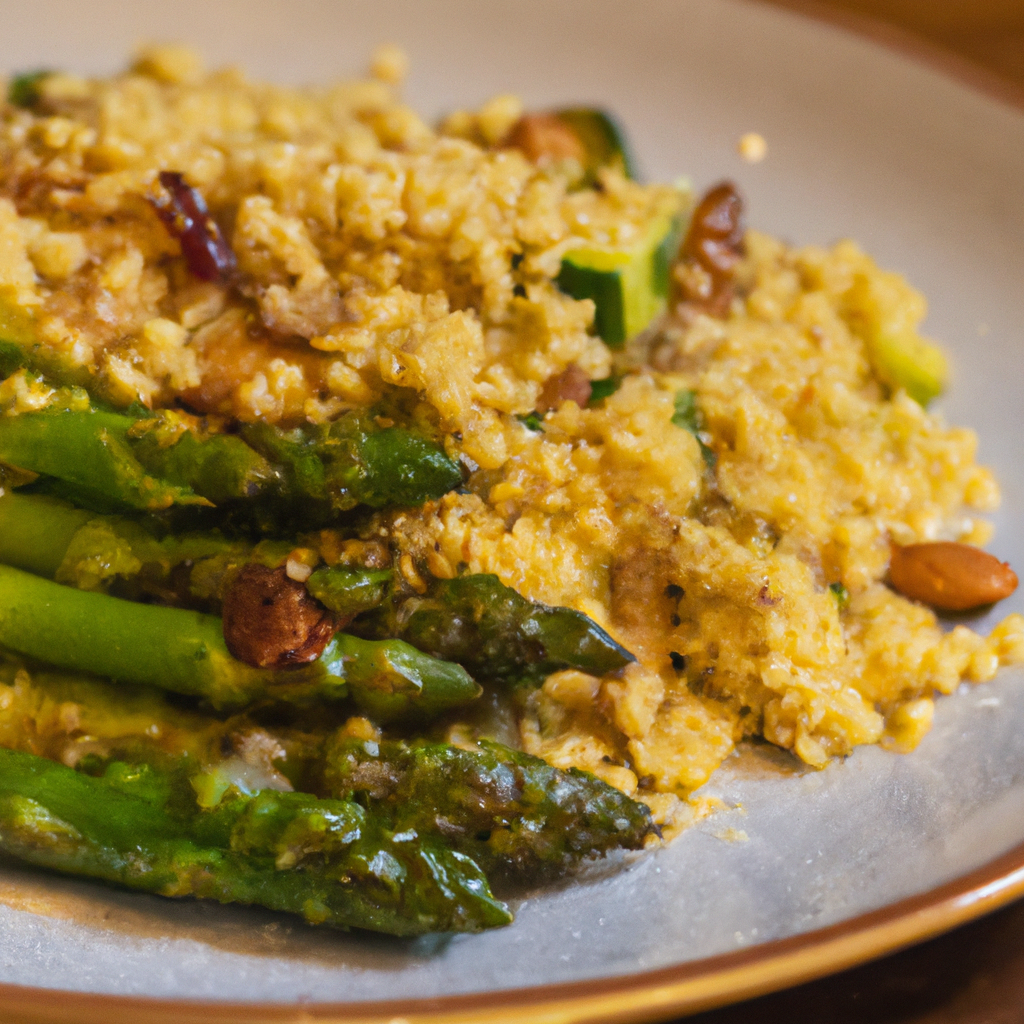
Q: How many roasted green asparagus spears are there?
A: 5